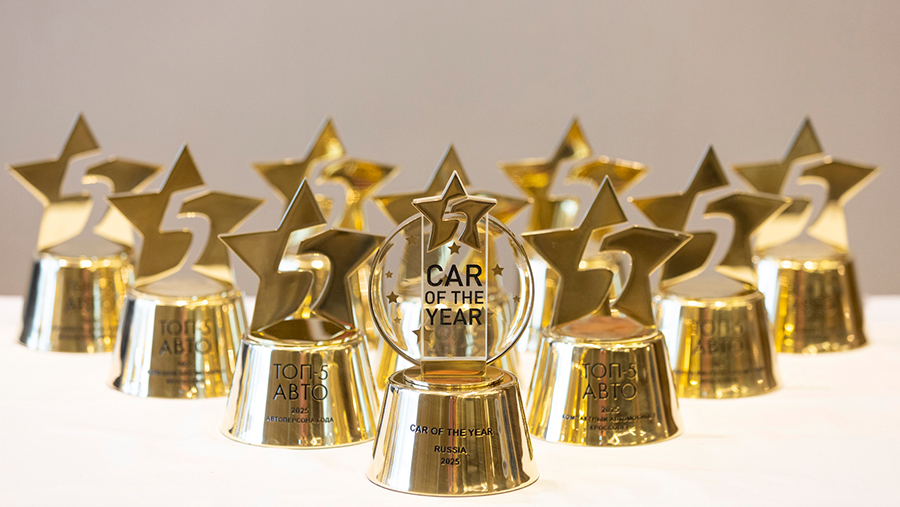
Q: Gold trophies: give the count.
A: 10